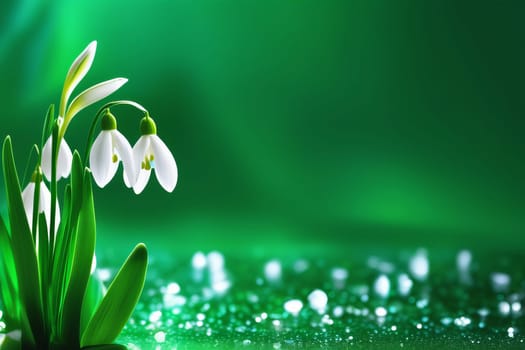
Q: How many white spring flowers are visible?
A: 4